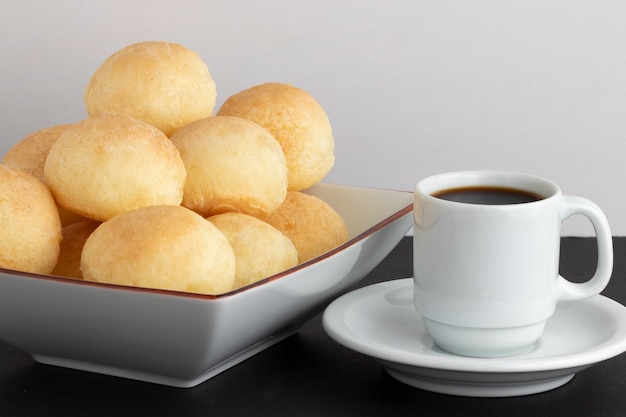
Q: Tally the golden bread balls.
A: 10